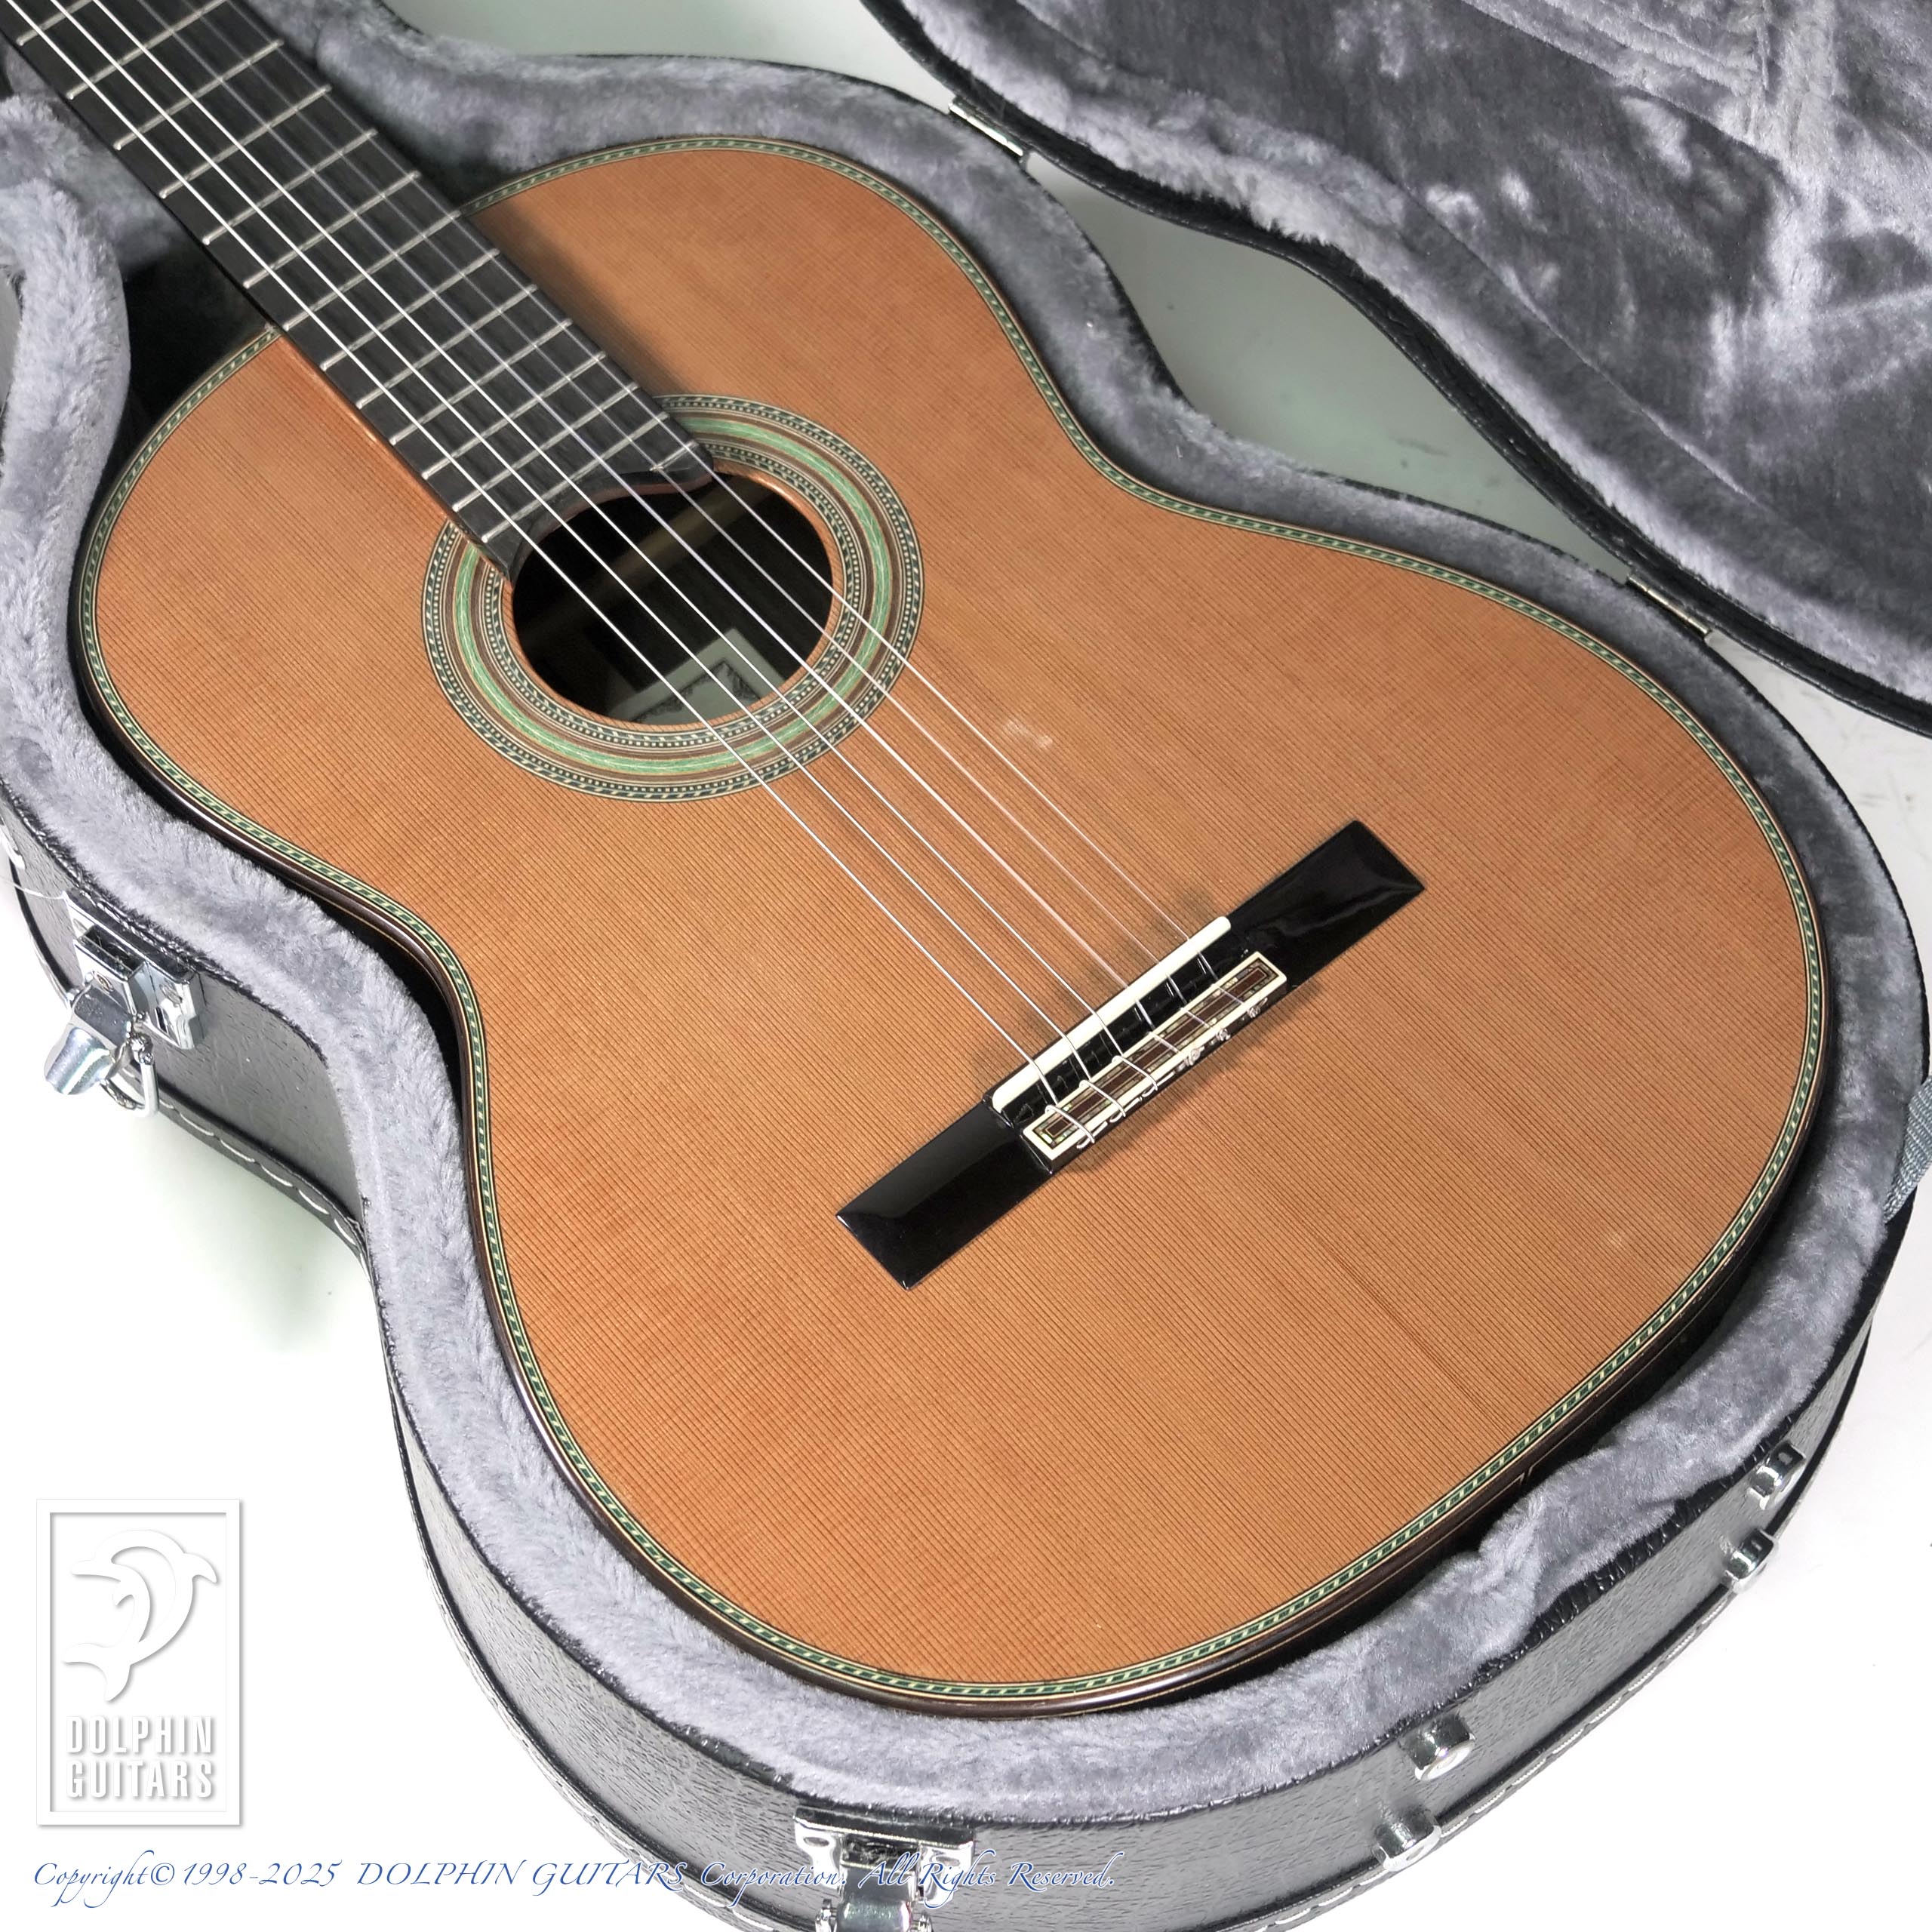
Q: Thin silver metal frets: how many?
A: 14